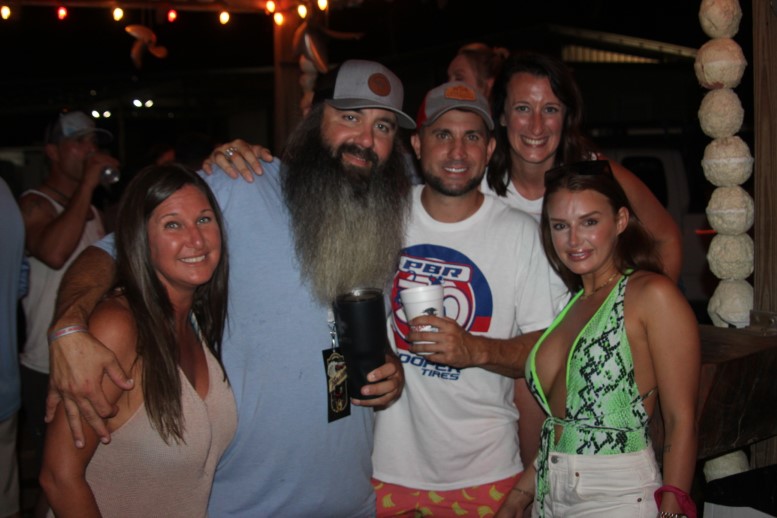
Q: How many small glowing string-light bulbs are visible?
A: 9